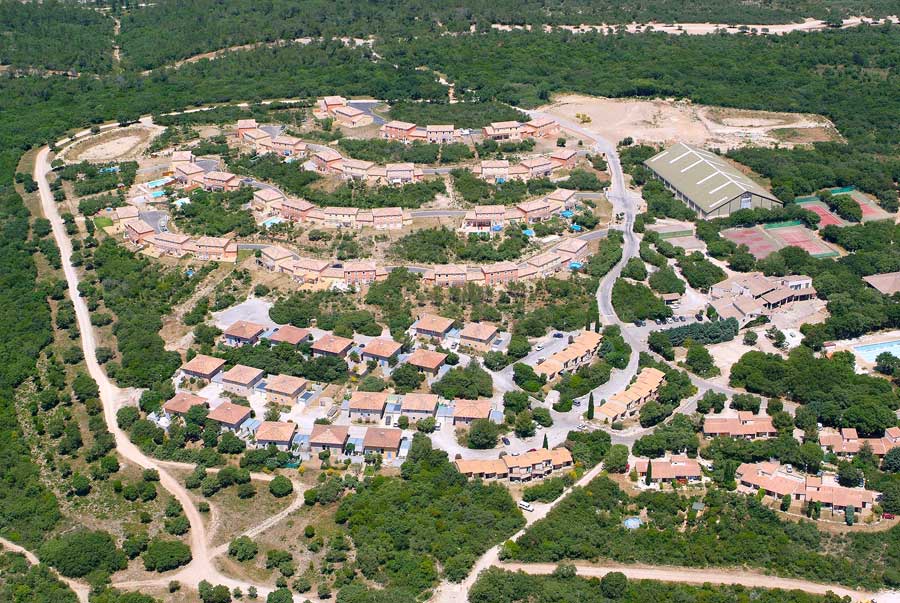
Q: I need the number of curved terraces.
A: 4